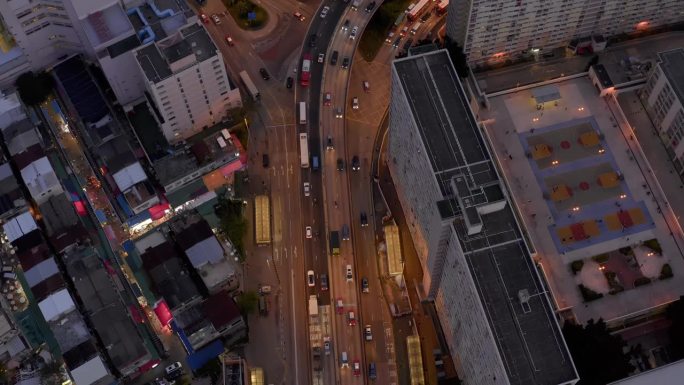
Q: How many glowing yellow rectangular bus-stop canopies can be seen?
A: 4